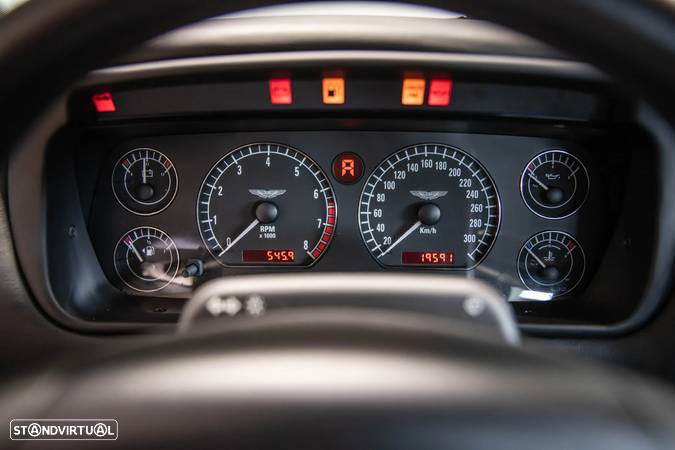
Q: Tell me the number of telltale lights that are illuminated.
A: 5